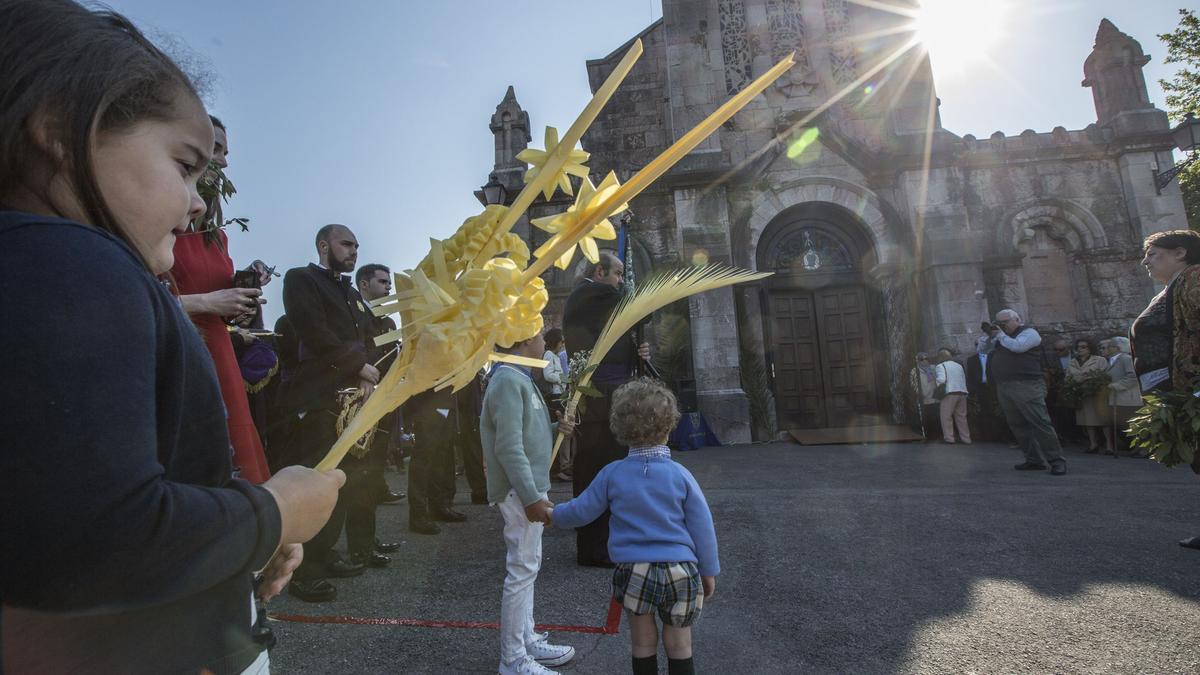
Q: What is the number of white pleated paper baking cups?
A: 0